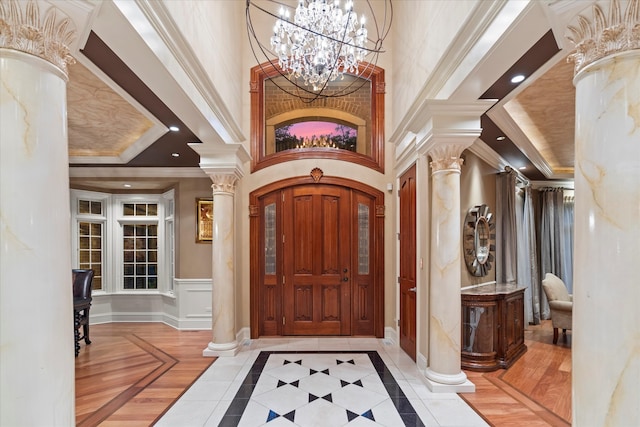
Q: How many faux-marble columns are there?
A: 4